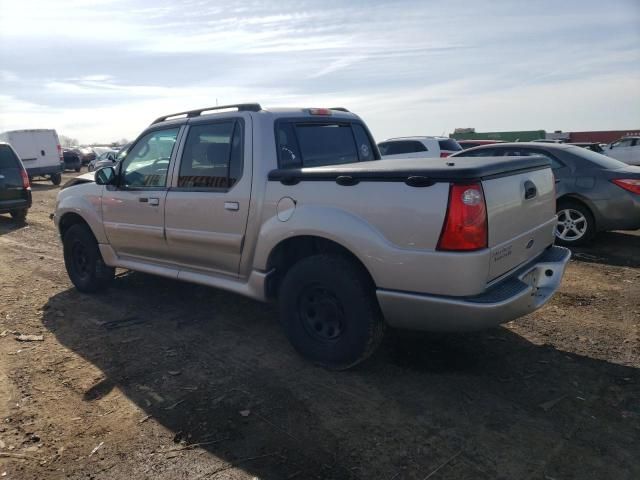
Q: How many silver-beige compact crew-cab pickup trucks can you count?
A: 1